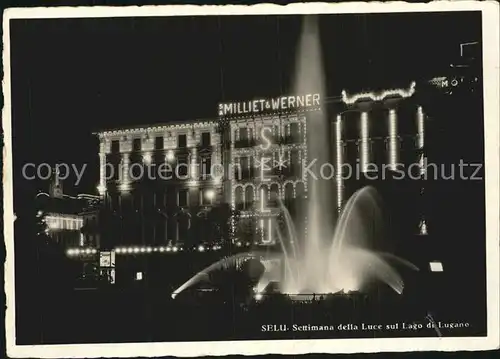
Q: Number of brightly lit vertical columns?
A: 4